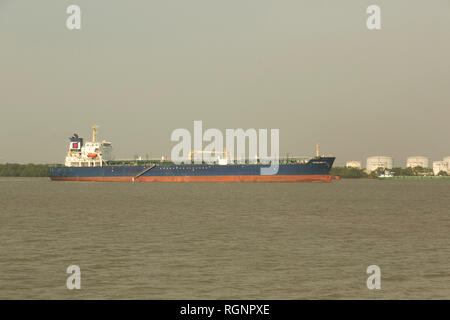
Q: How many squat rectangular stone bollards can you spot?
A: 0